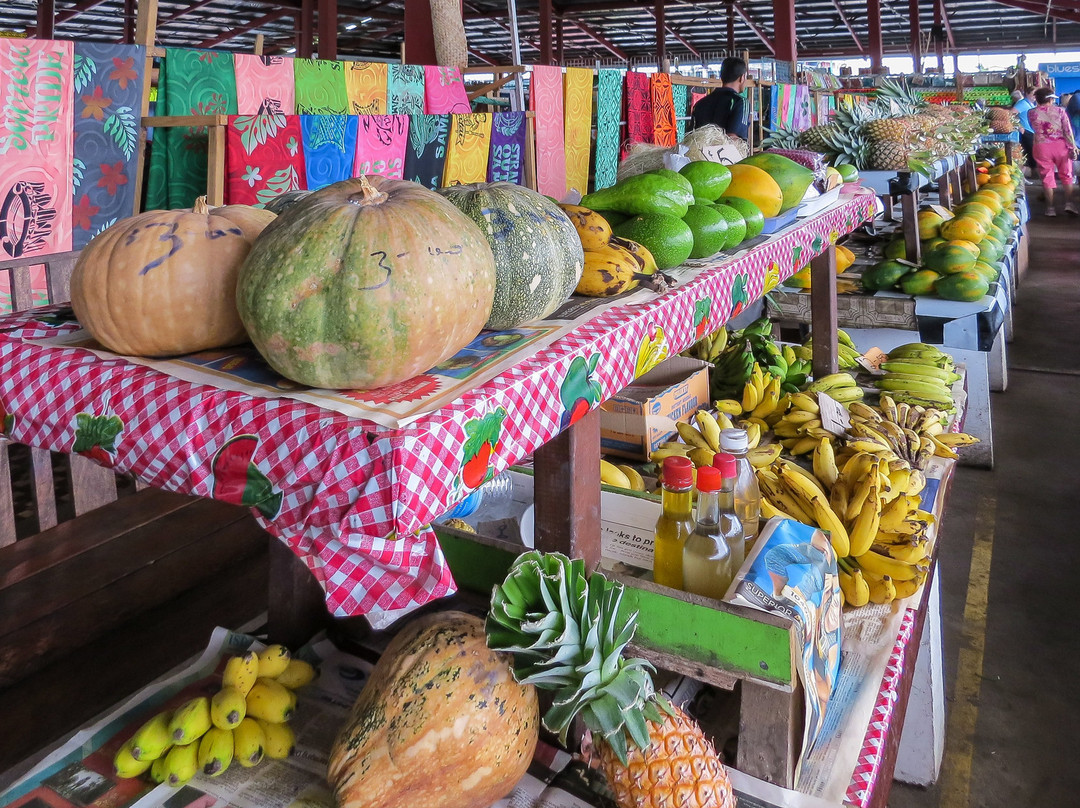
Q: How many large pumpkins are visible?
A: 4